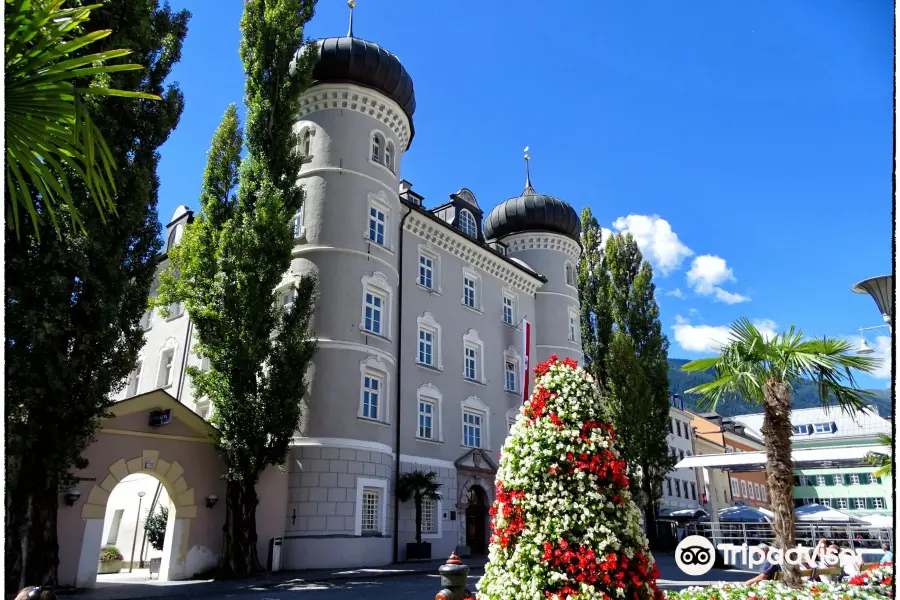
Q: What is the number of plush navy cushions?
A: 0